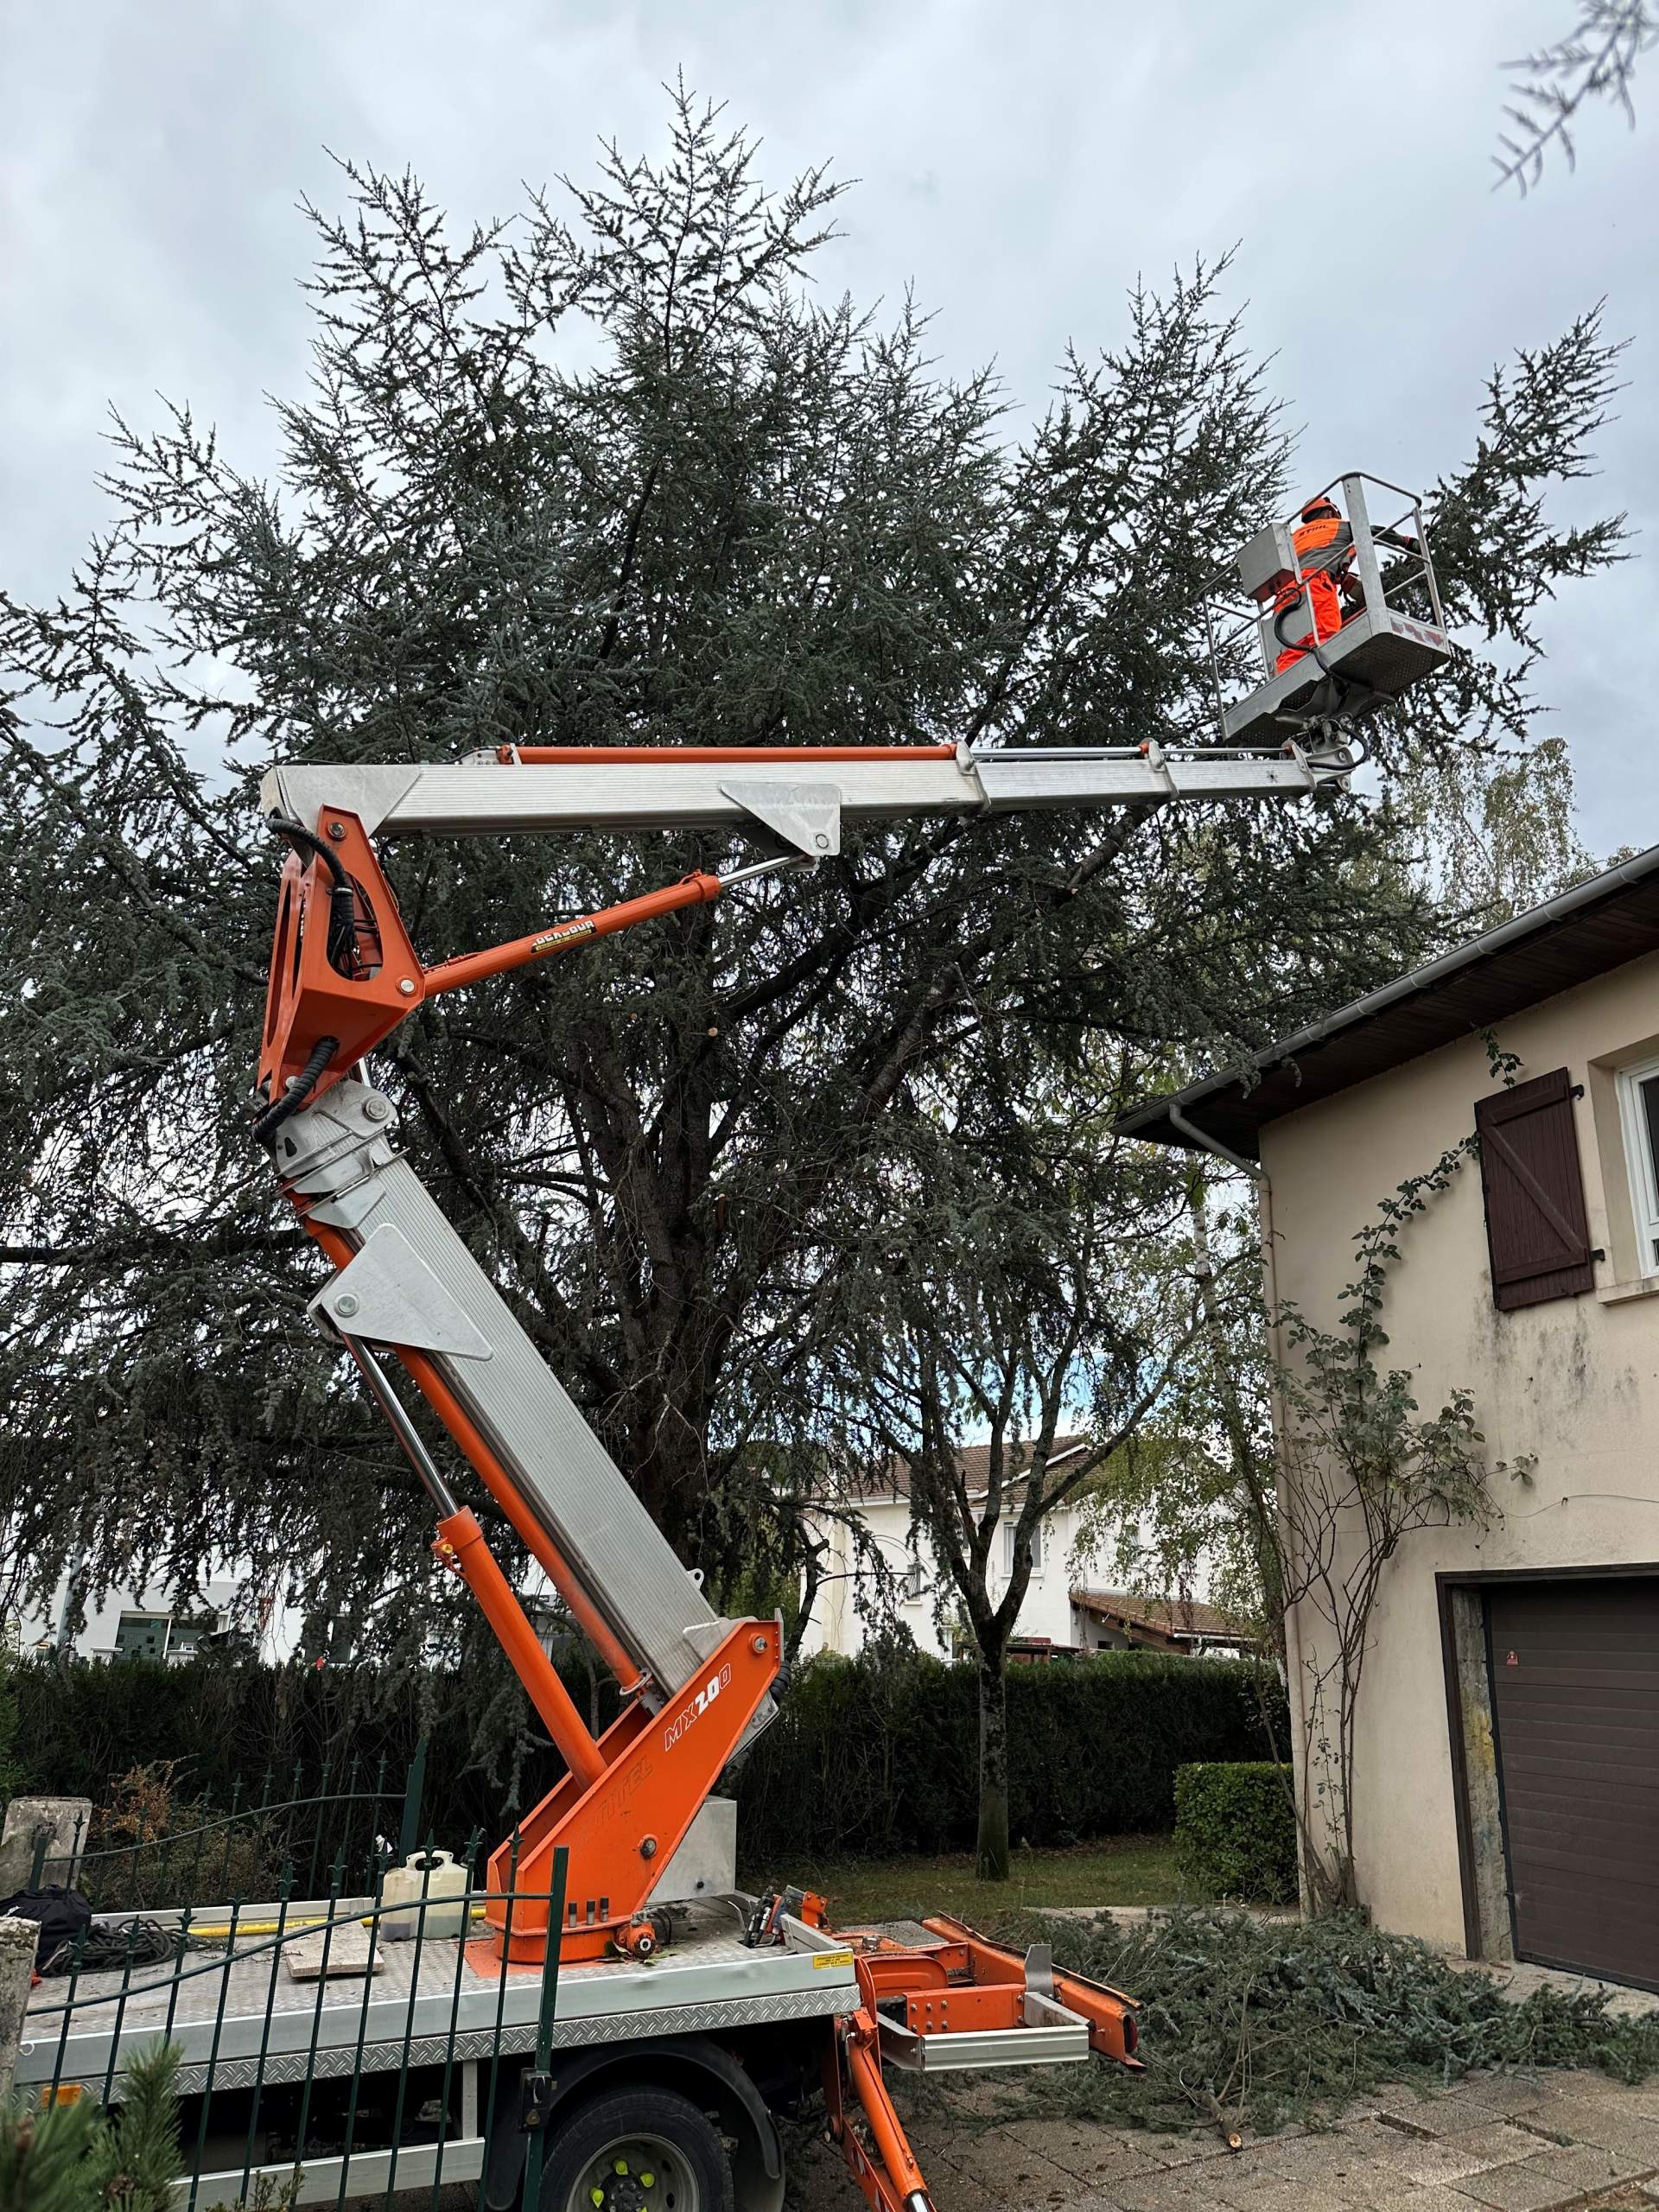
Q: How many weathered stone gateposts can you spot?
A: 2